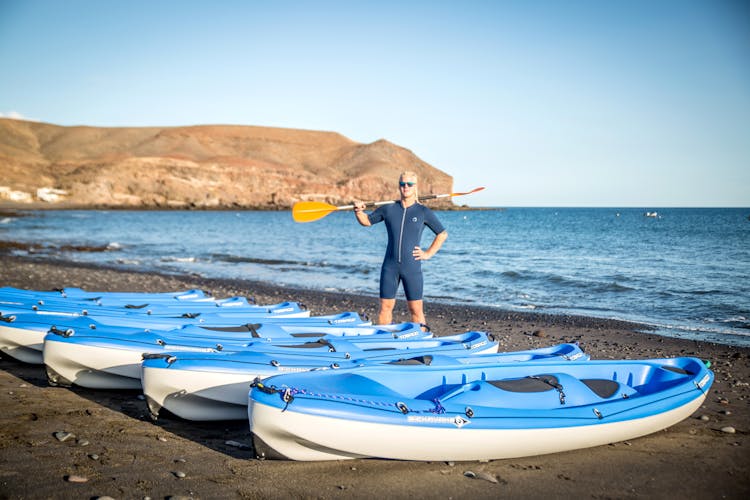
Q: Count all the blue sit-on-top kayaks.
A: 8